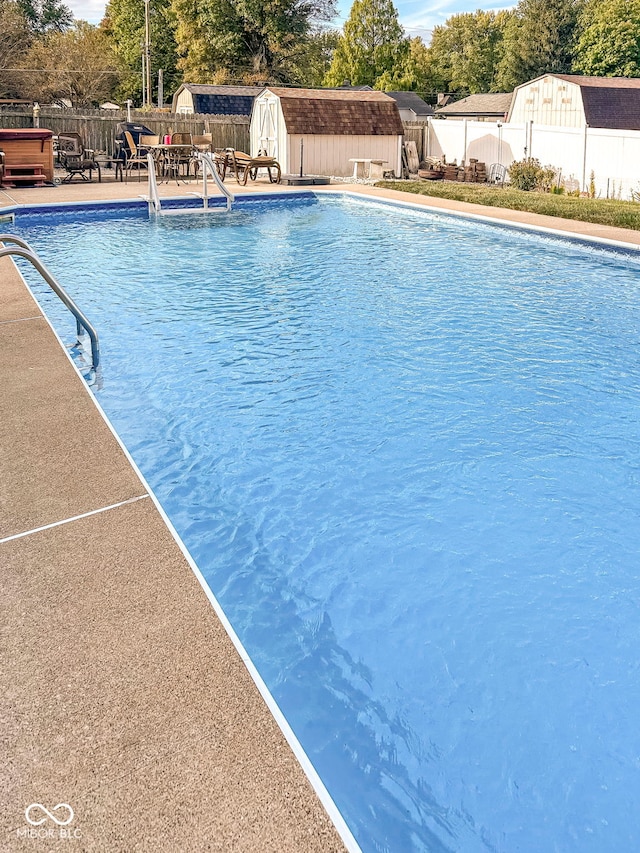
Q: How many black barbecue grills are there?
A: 1